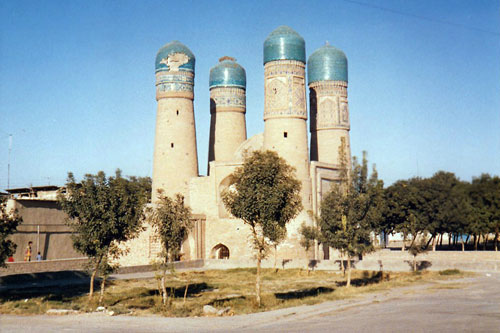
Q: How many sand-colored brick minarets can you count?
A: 4